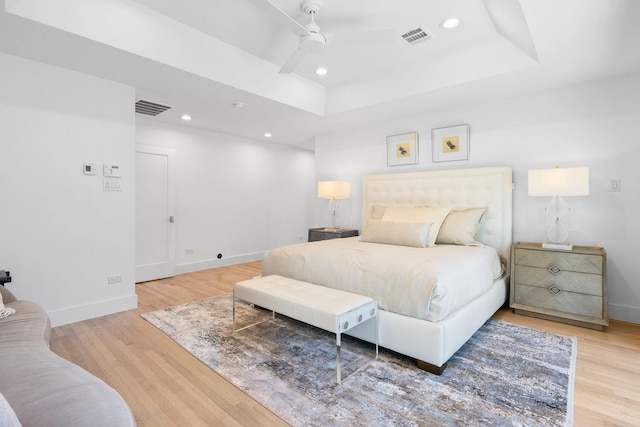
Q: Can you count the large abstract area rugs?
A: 1